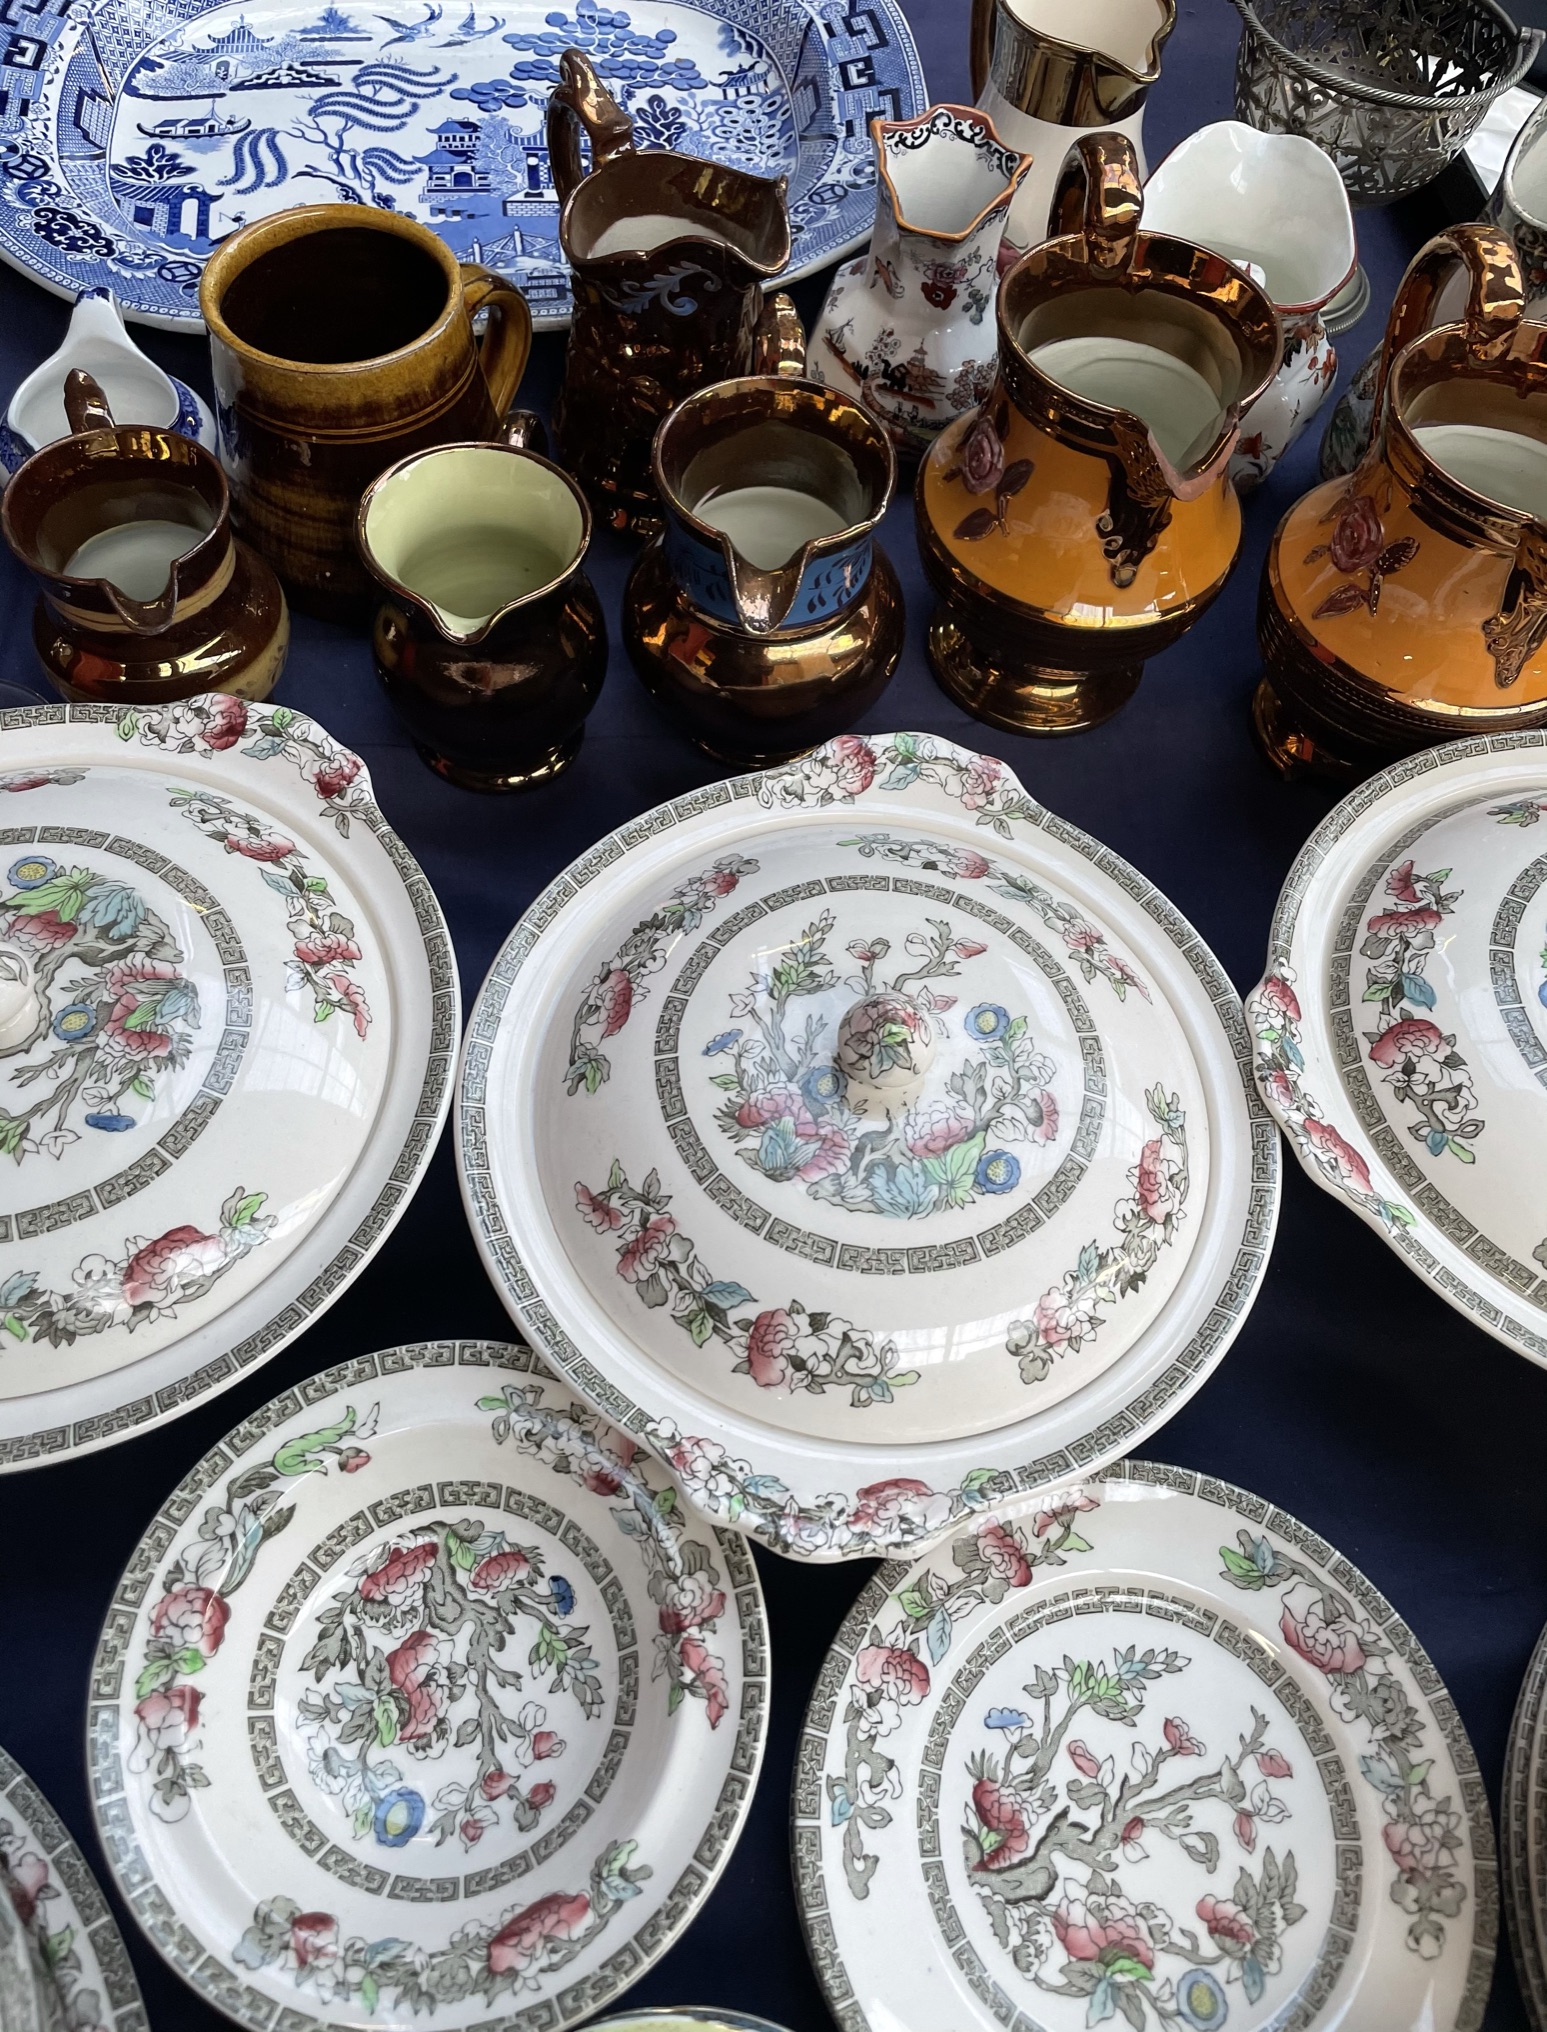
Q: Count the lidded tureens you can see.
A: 3